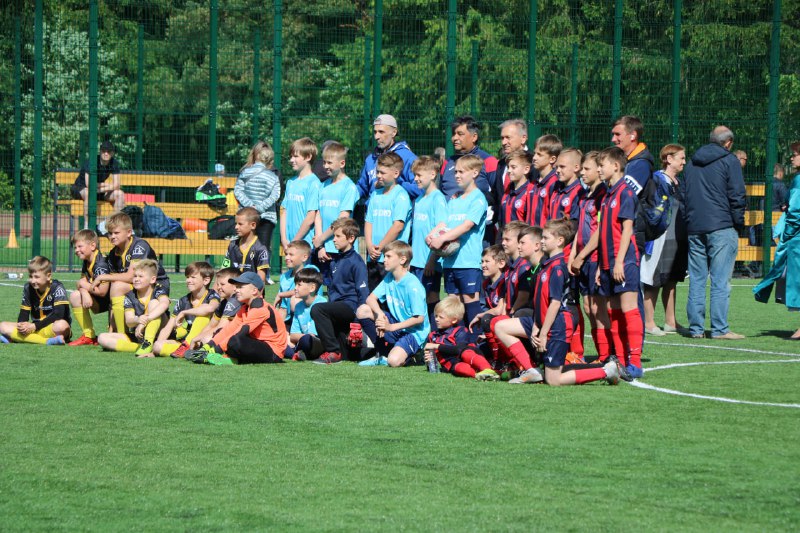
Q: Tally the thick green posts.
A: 10